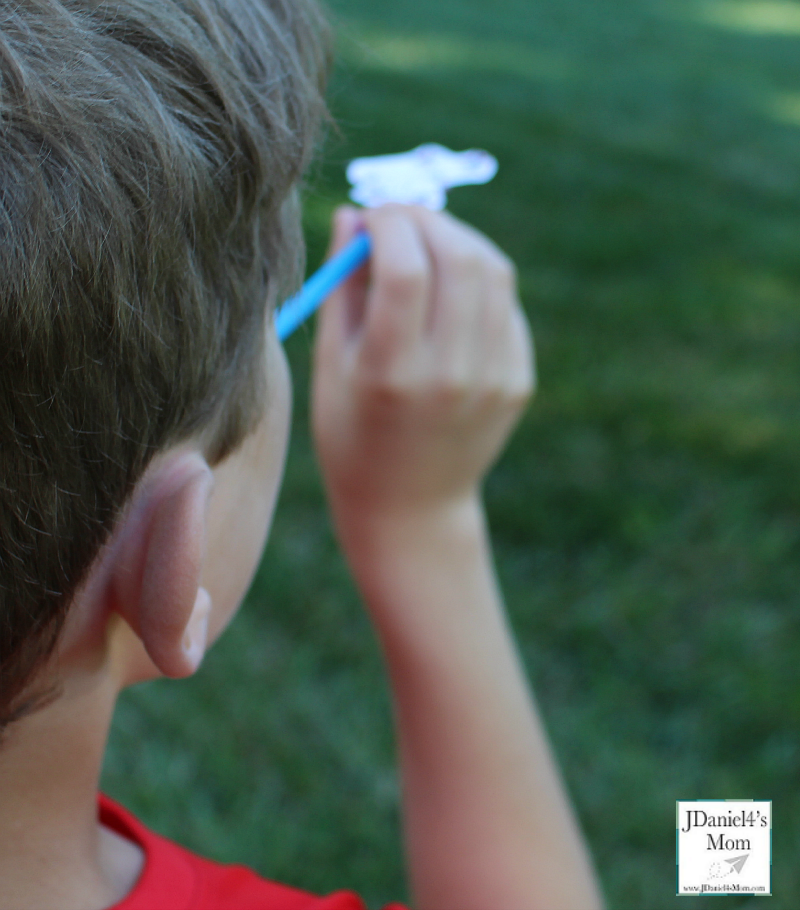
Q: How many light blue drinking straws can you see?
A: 1